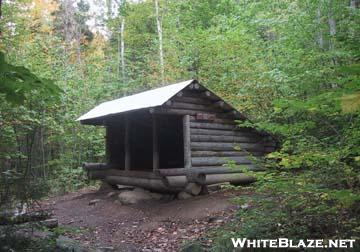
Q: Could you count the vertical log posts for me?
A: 3